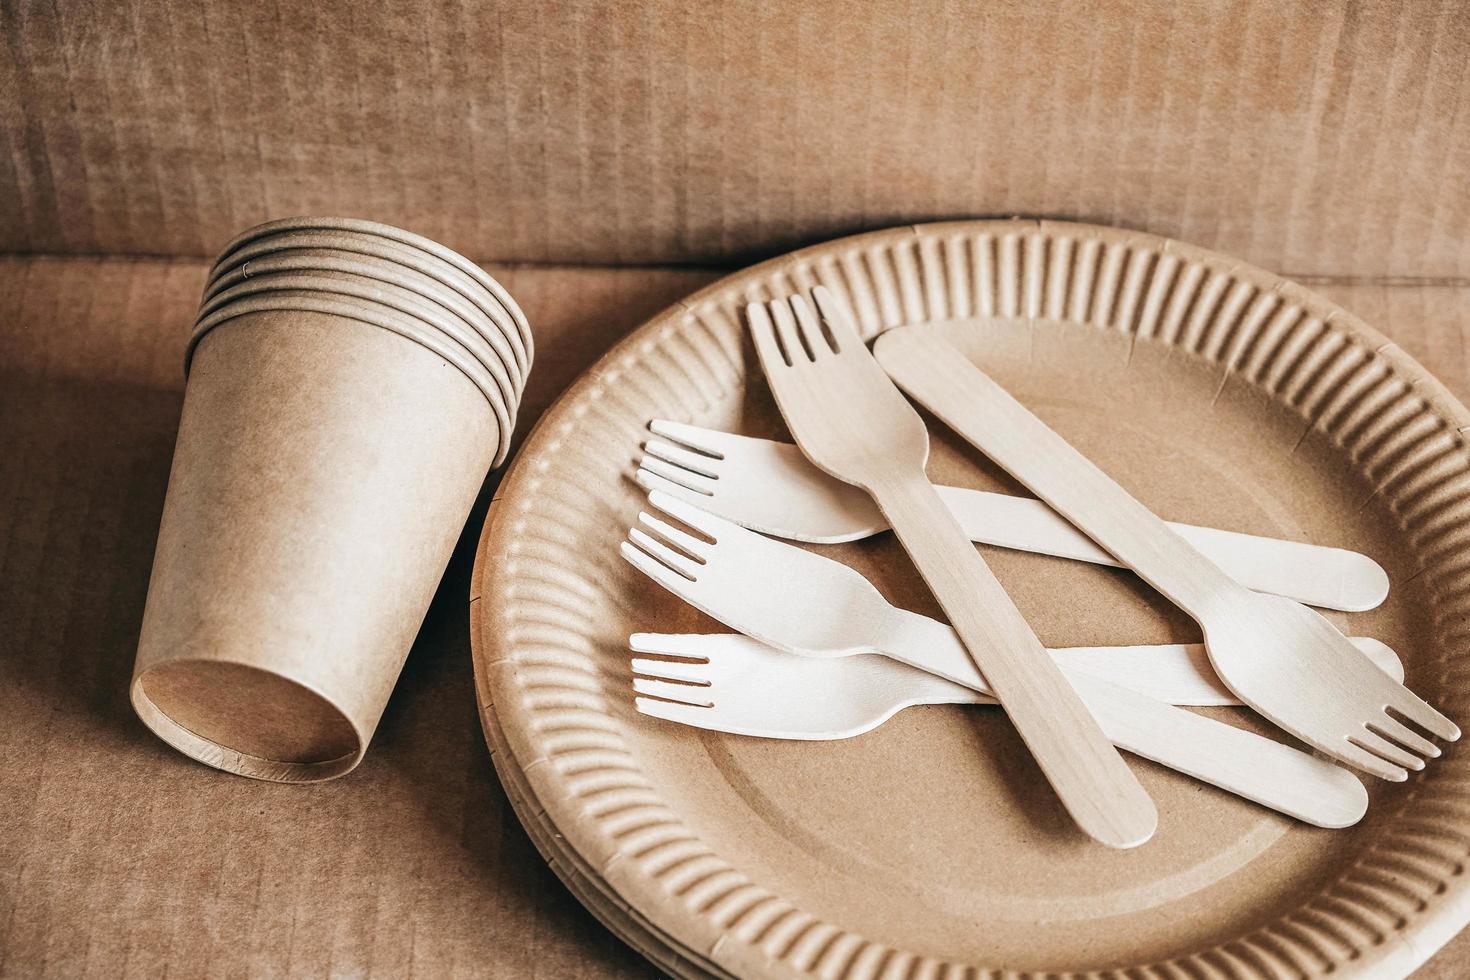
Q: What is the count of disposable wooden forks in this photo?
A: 5